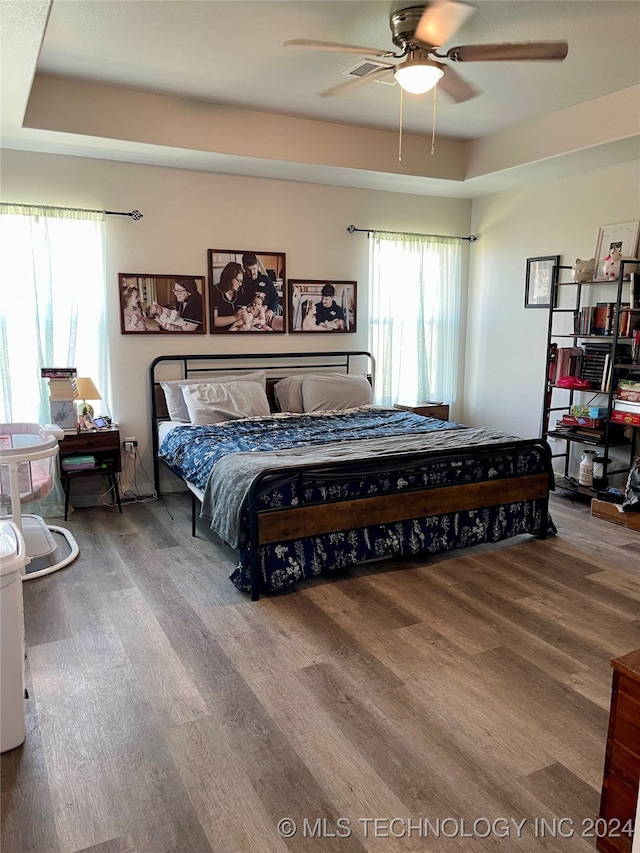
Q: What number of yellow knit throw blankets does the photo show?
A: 0